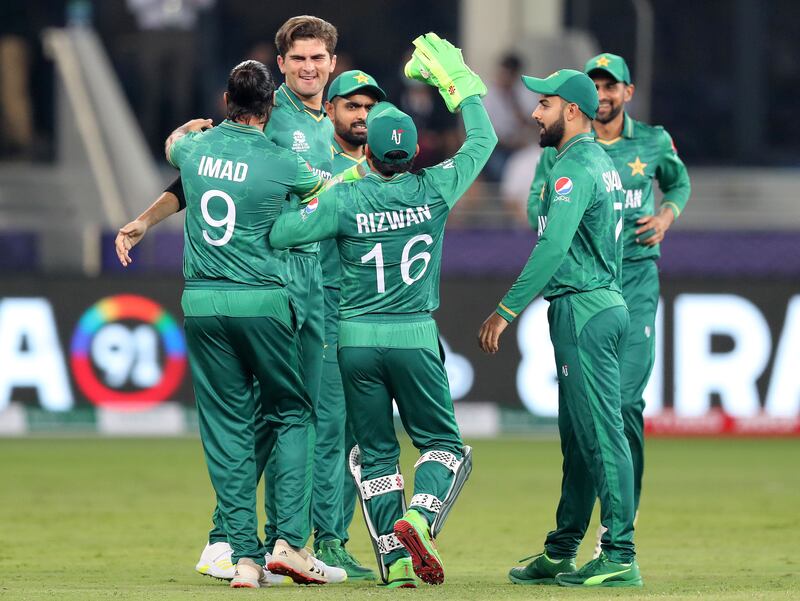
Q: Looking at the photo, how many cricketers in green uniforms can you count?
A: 6